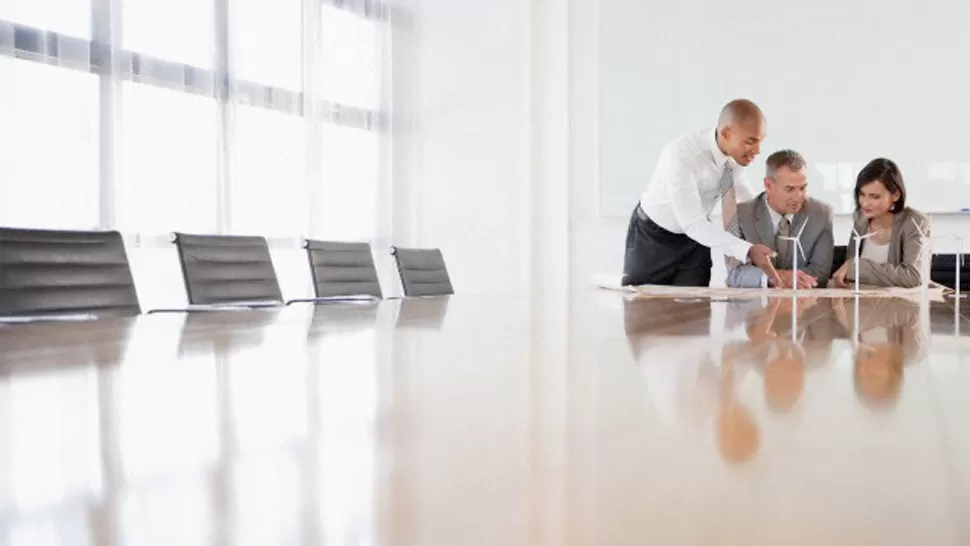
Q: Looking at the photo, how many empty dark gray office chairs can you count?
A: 4